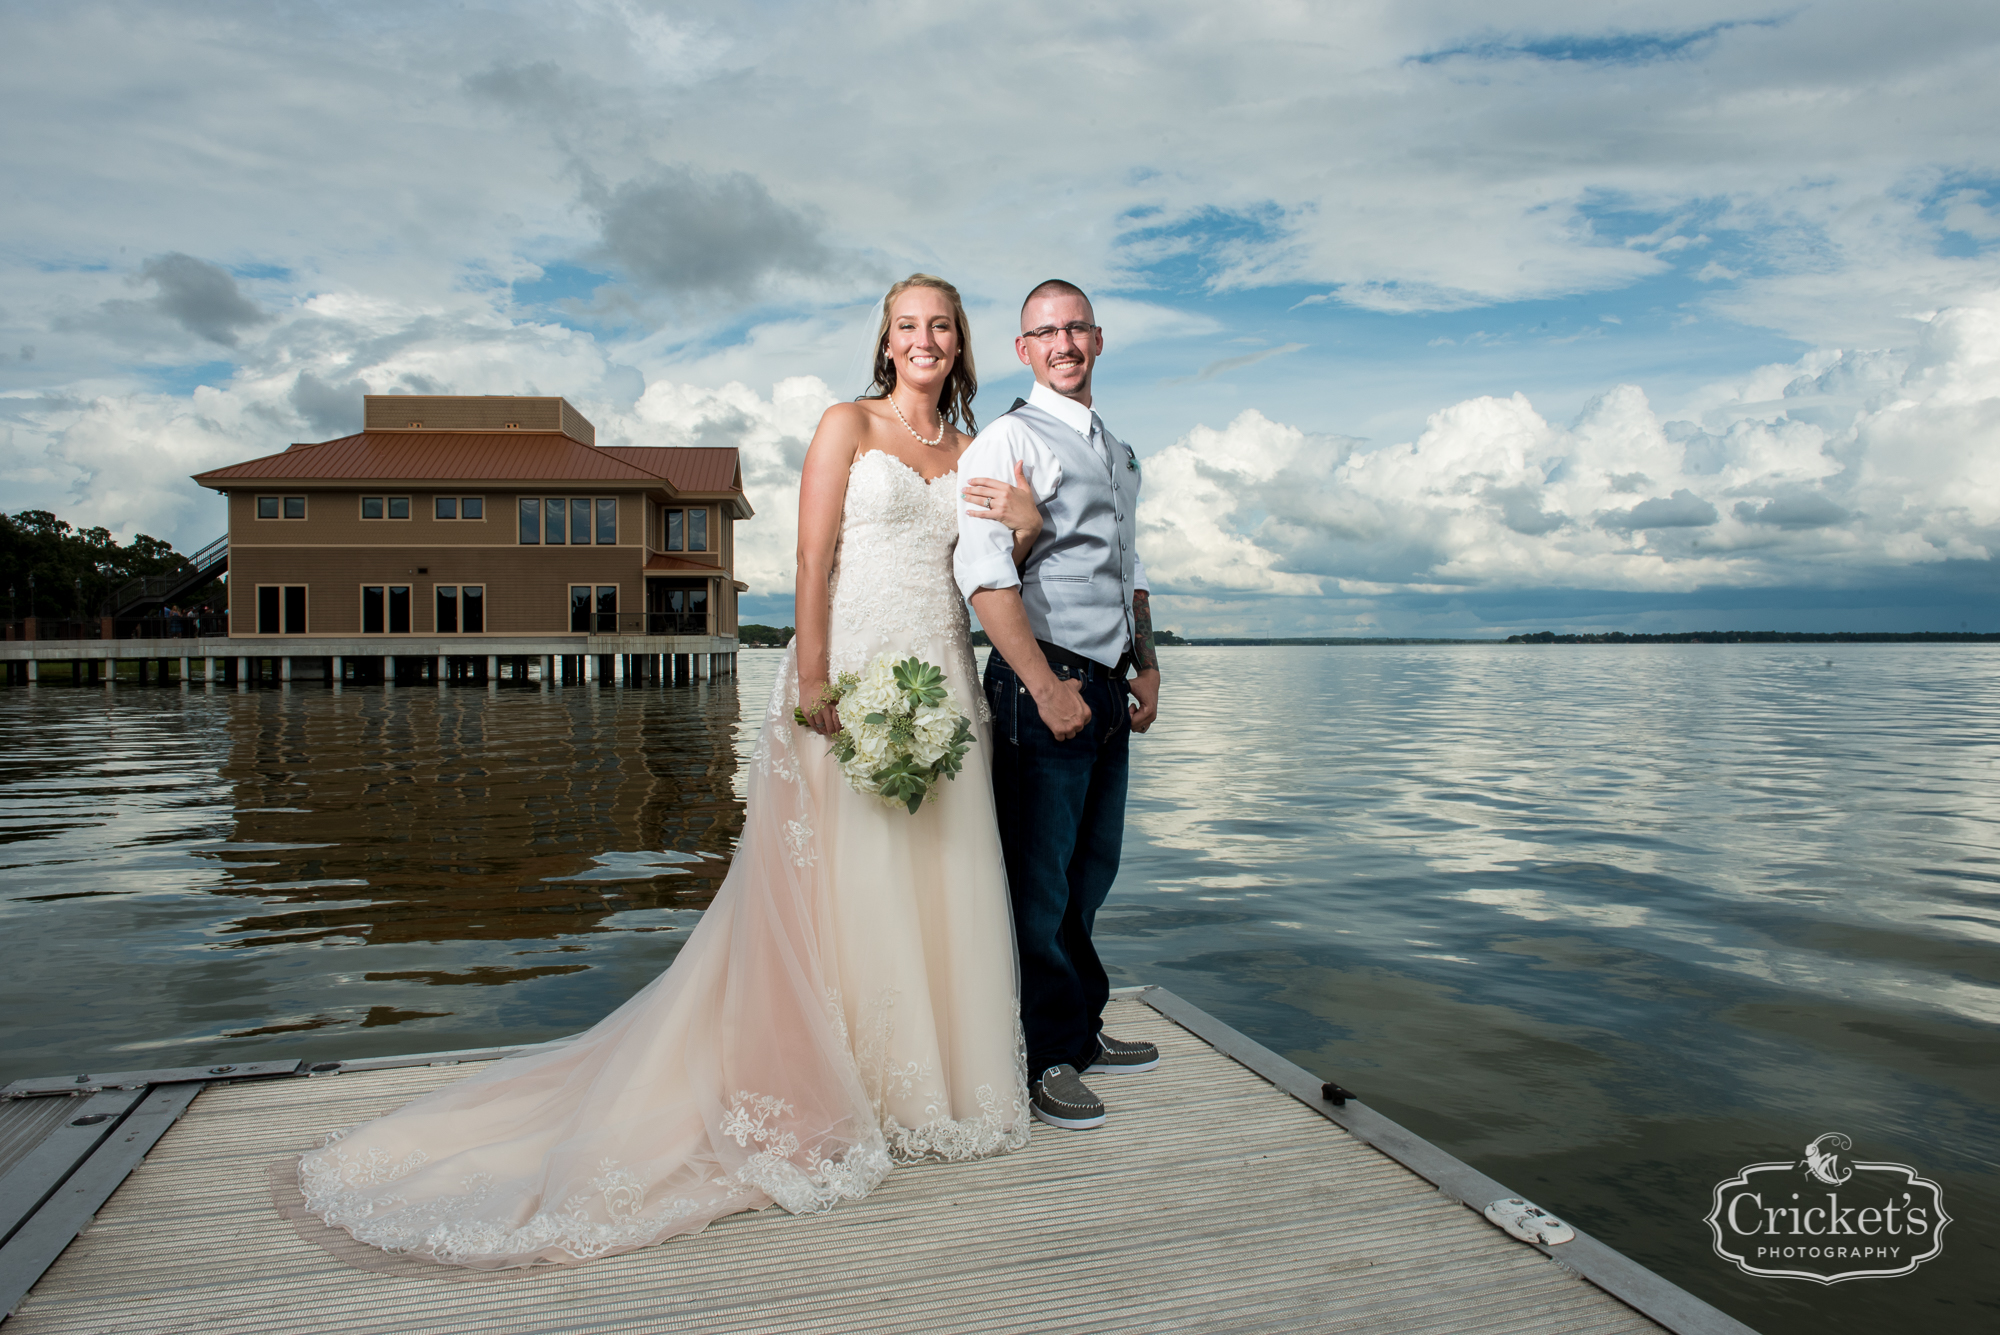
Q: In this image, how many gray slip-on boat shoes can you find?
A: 2